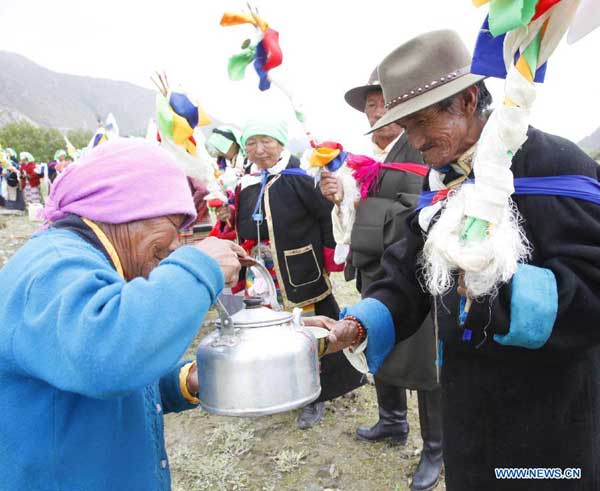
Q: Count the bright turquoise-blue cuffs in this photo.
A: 2